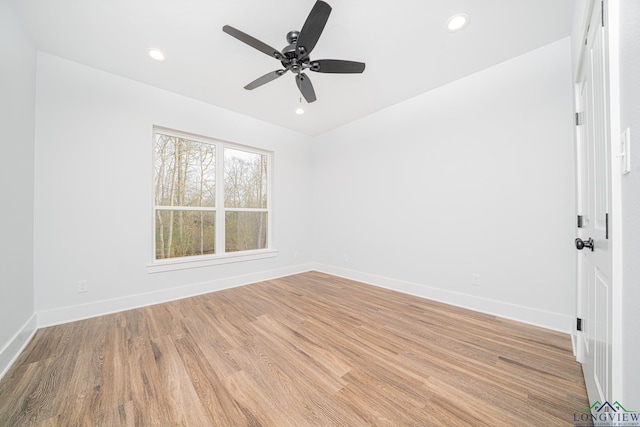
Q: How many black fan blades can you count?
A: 5